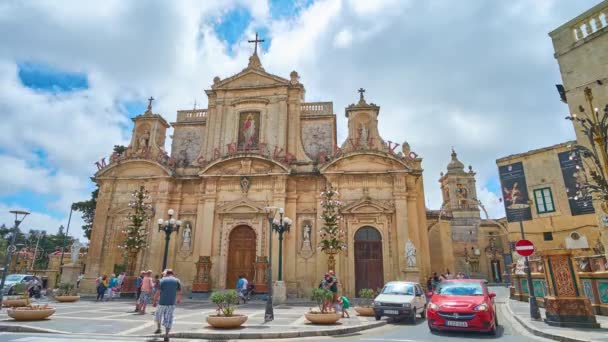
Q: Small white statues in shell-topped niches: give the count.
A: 2